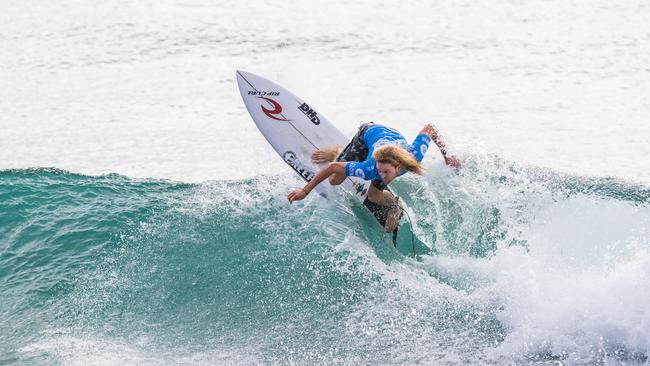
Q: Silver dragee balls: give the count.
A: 0